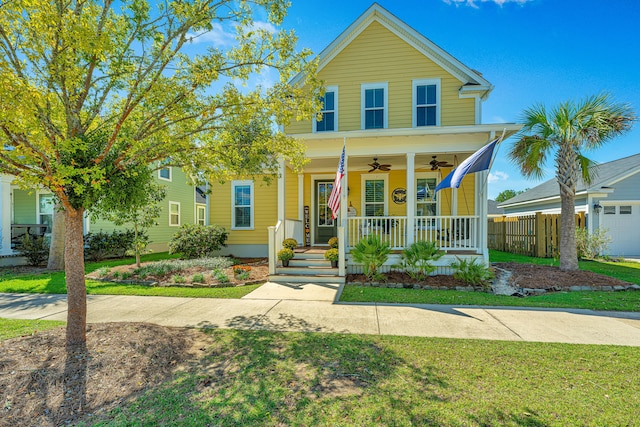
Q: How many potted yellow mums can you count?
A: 4